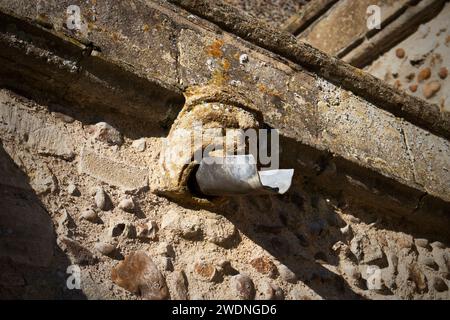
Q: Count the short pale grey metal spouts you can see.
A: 1